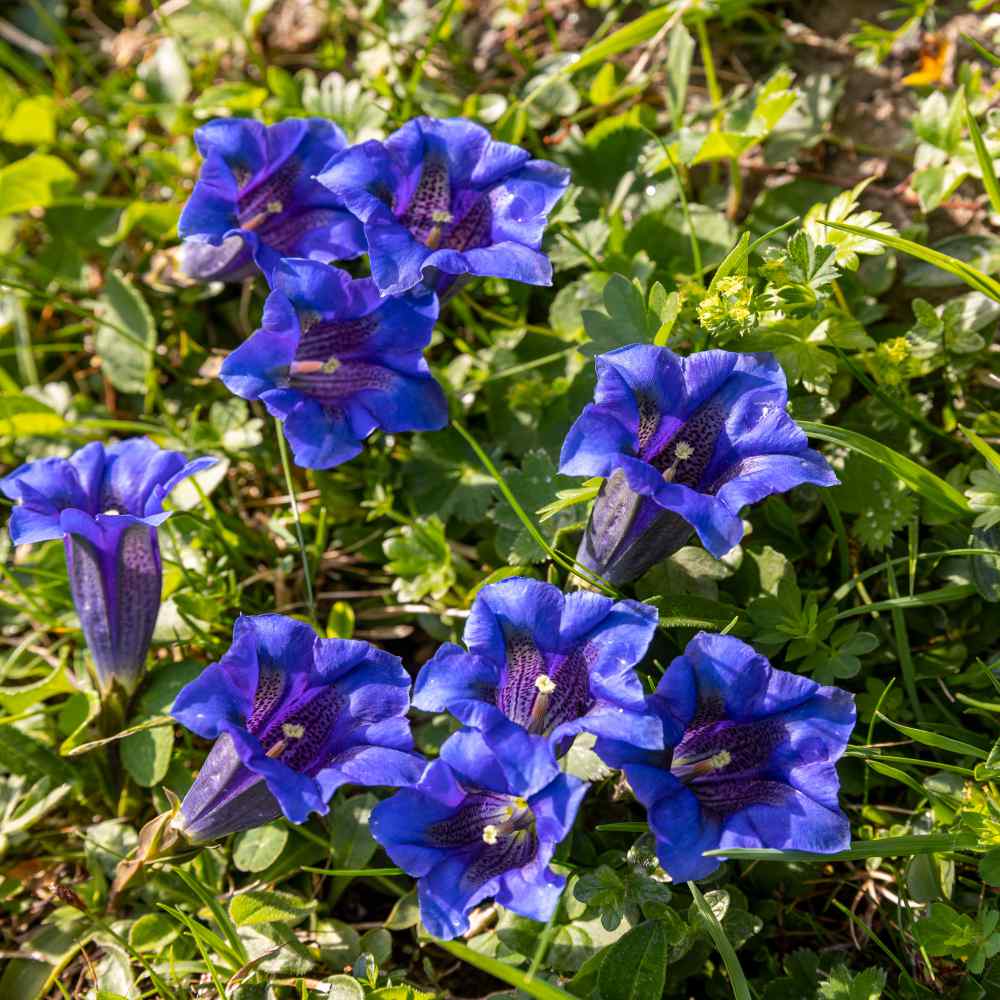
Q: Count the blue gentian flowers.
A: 9